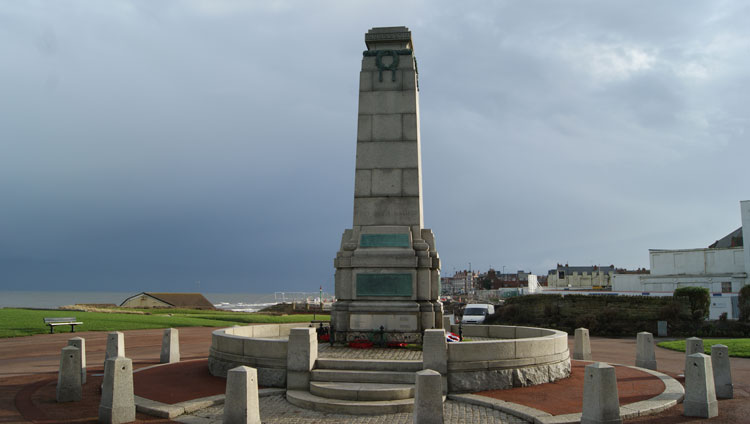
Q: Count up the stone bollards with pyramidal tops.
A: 13